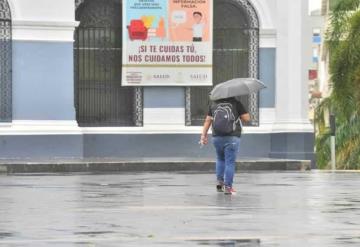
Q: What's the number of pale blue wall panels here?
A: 3